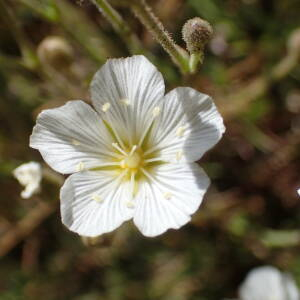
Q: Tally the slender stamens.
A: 10